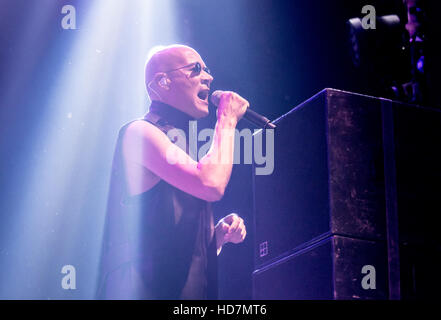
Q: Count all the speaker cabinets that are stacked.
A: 2